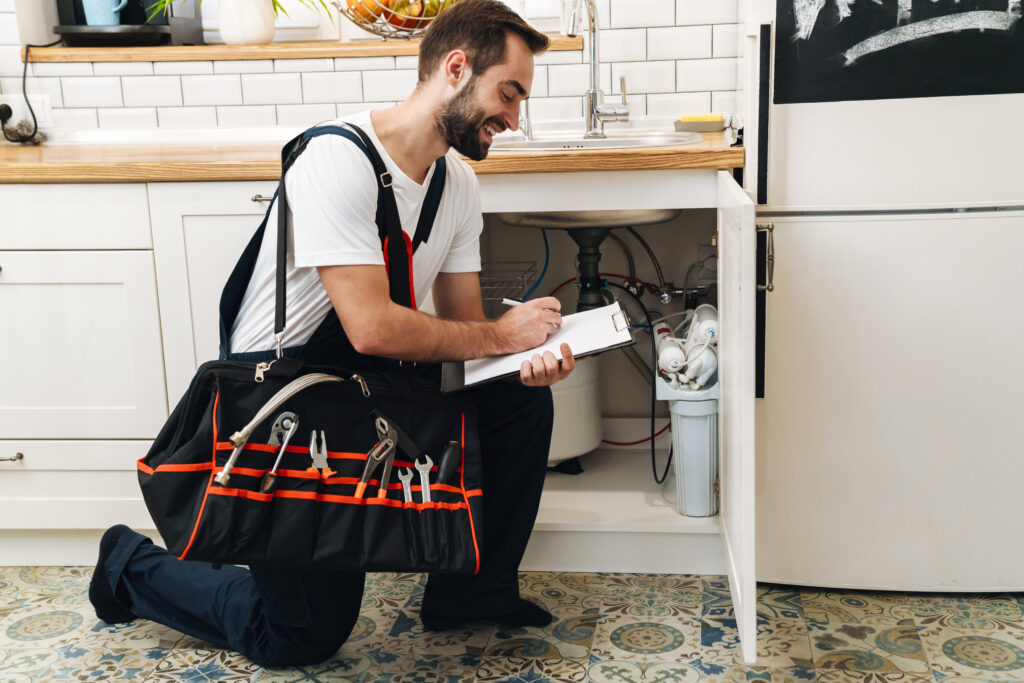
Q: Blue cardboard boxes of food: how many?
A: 0